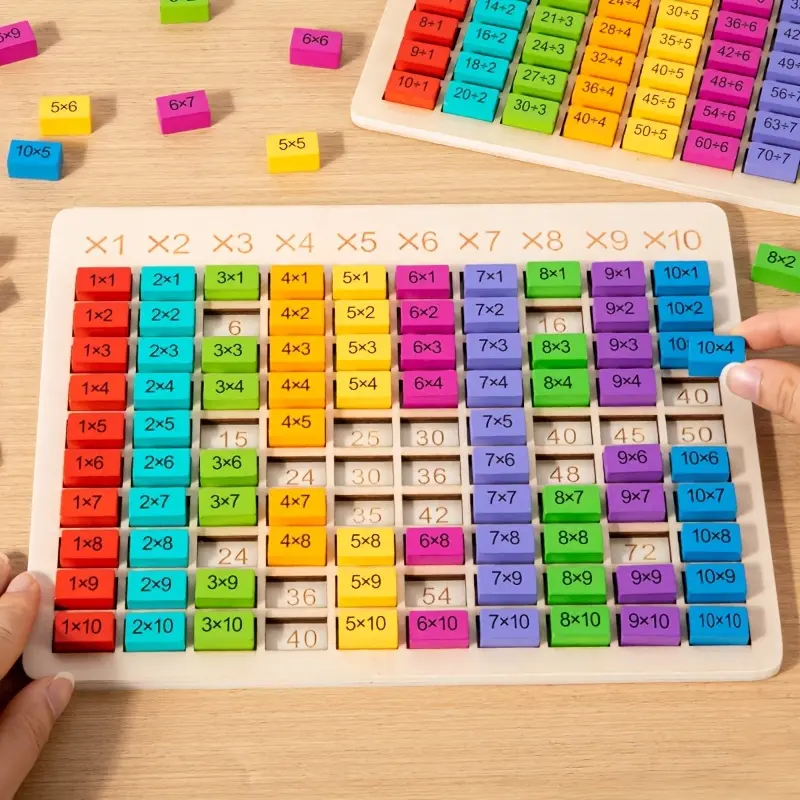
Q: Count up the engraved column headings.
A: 10